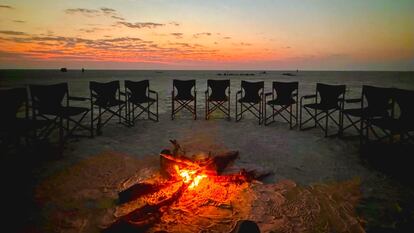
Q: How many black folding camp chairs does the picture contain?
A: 11